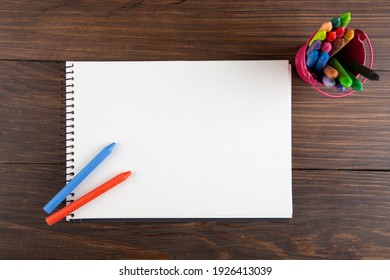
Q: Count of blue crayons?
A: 3